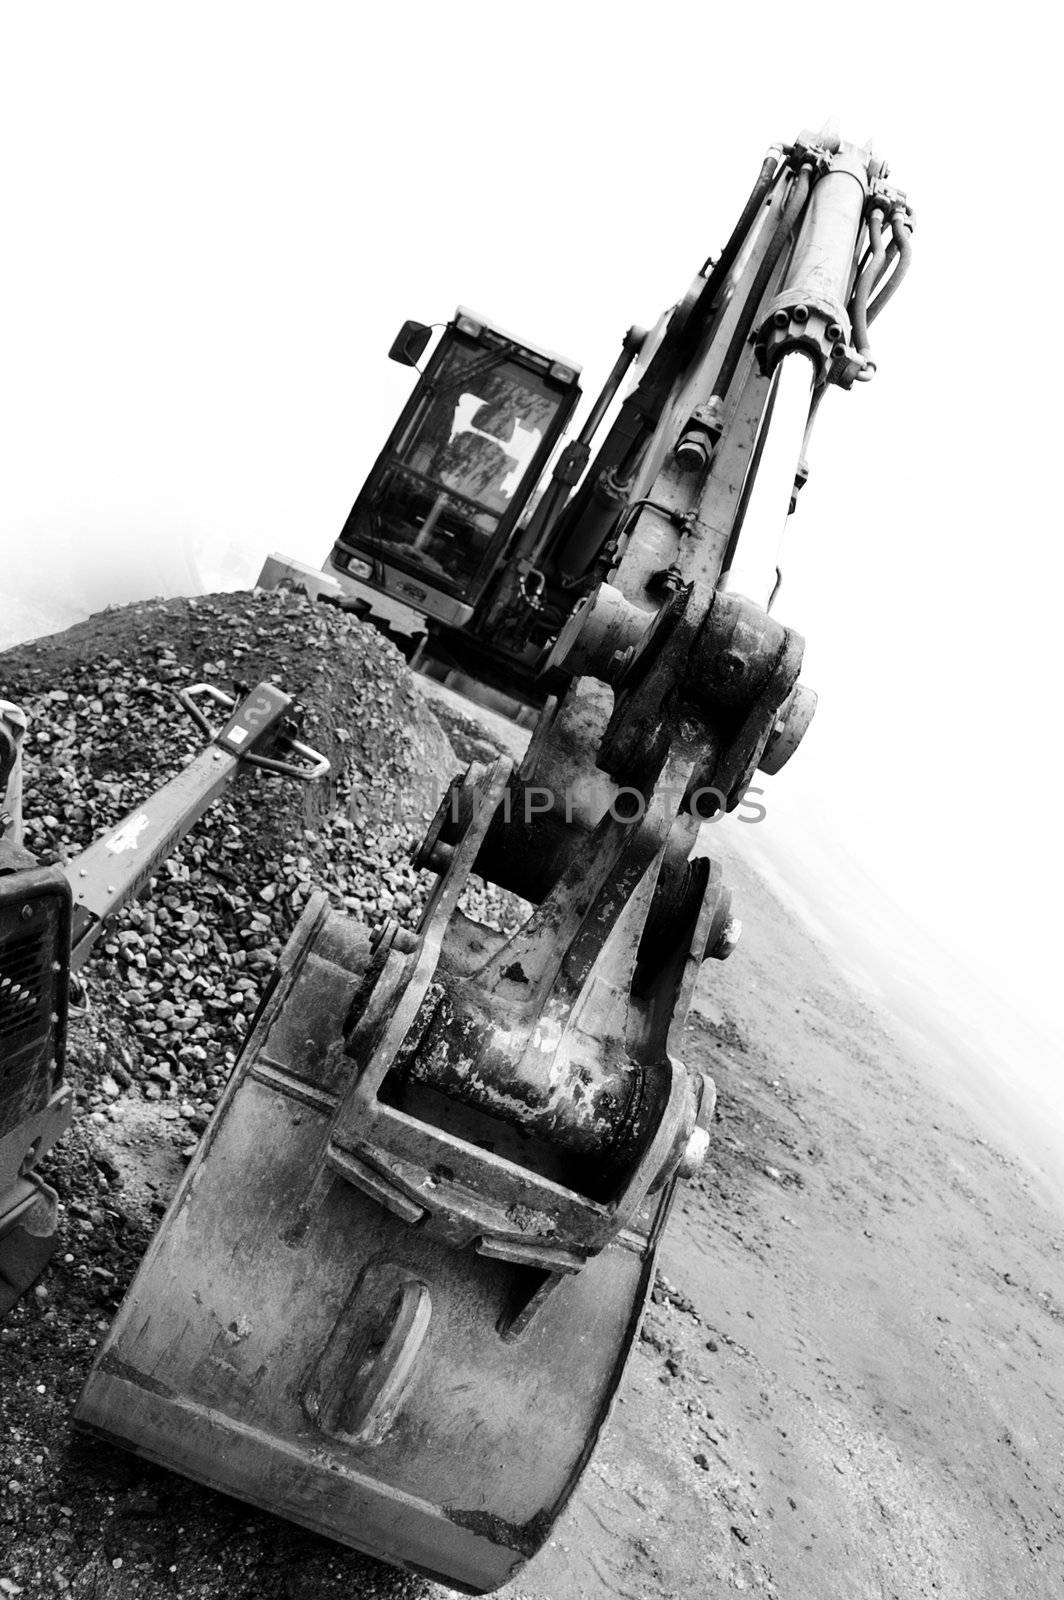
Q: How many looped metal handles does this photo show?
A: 2